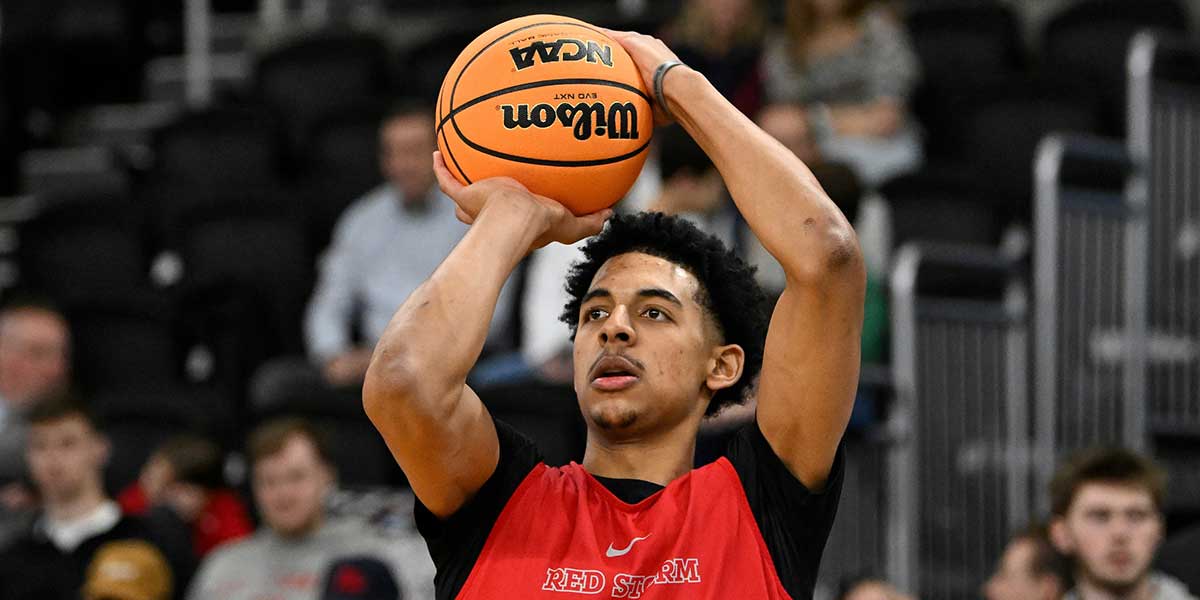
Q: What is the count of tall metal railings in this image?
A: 3